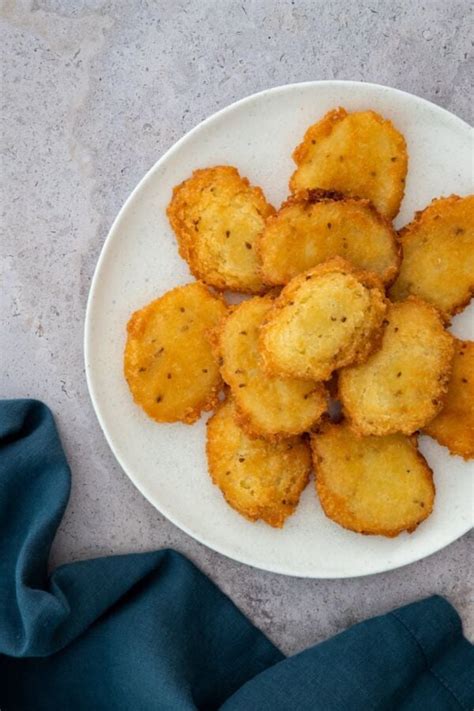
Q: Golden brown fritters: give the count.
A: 11